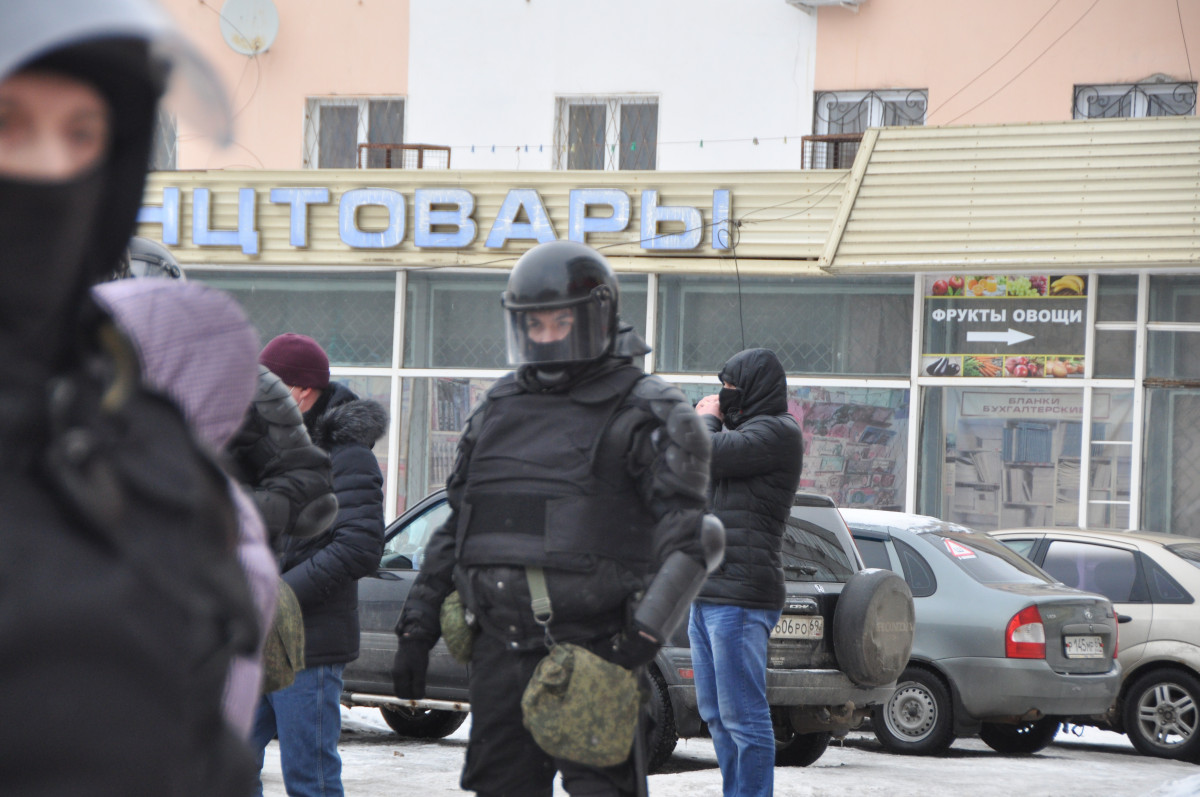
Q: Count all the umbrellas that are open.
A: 0